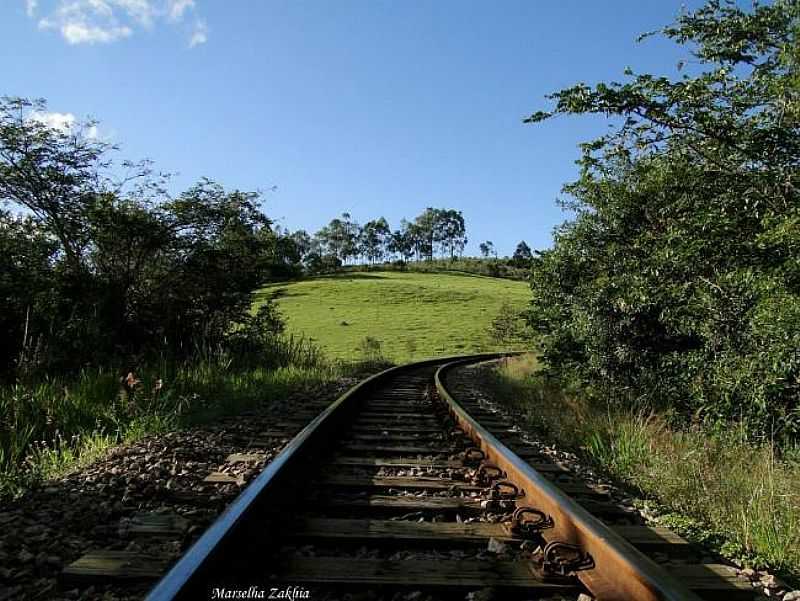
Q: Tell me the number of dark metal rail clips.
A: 5